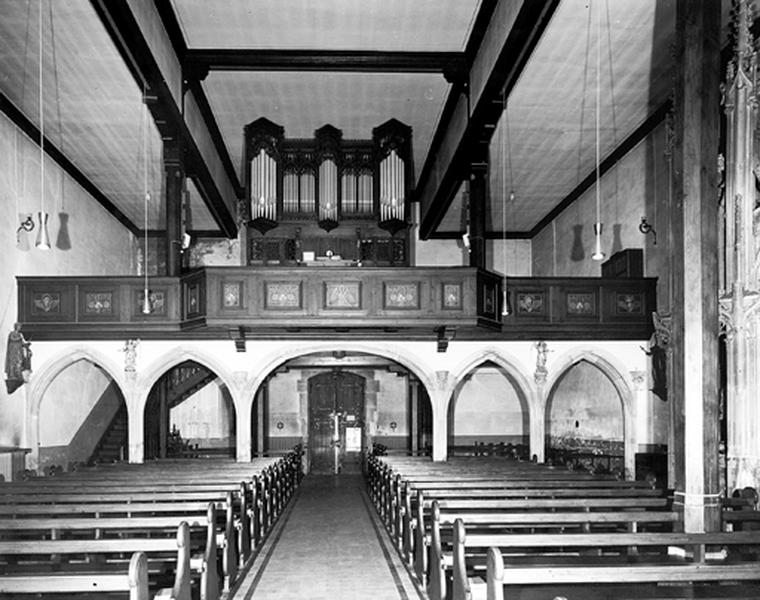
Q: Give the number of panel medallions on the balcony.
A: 13